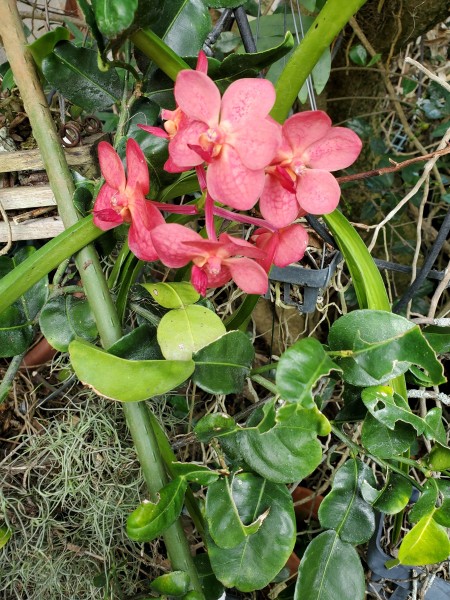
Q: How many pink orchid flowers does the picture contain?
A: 6